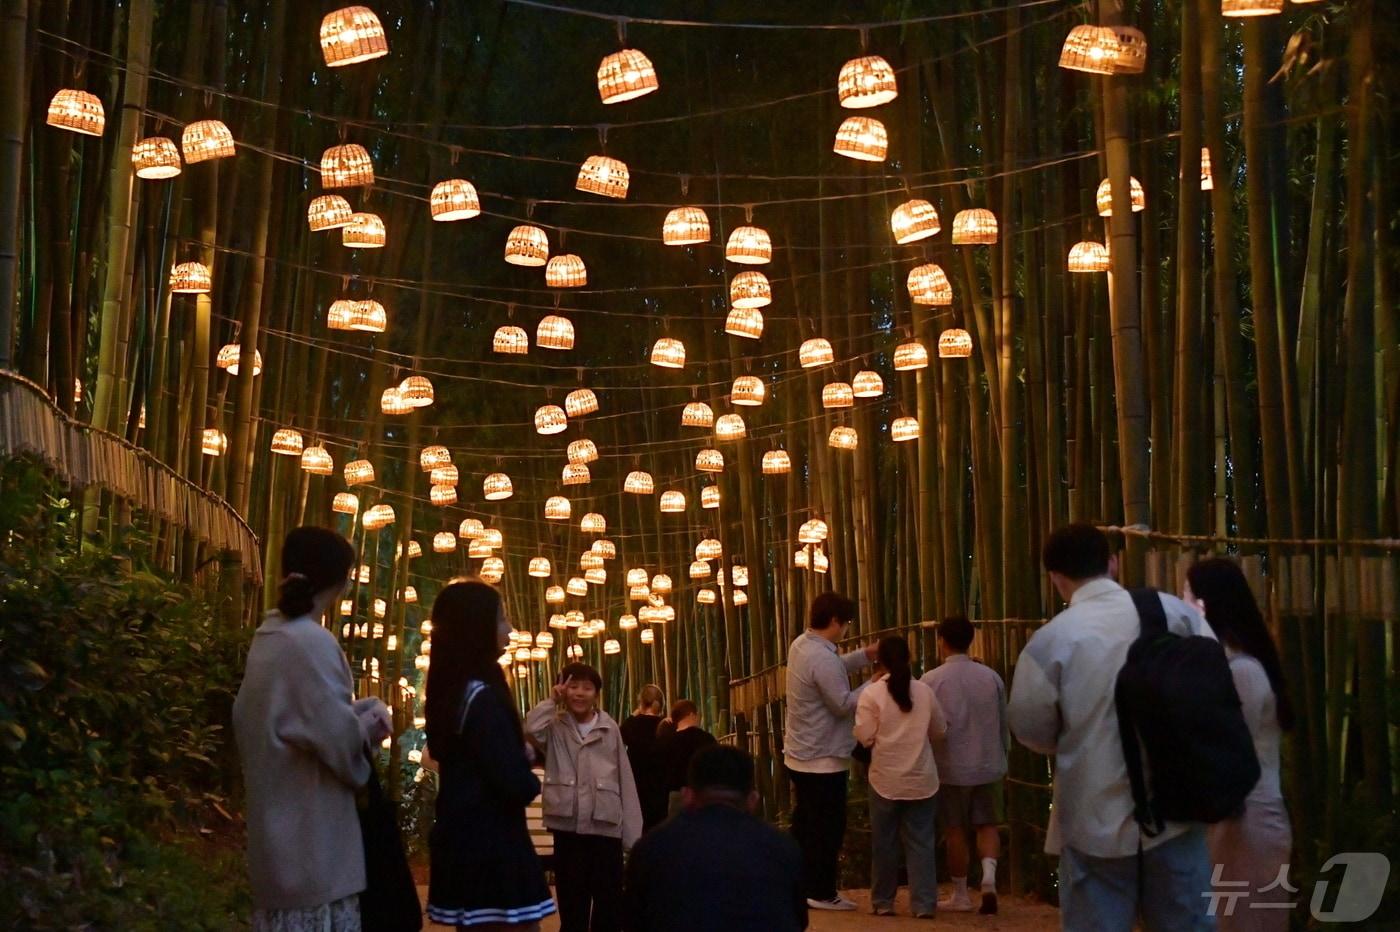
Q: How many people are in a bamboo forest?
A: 11